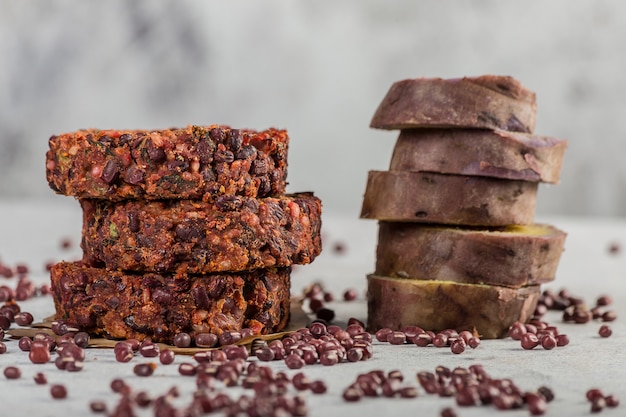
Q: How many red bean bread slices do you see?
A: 3